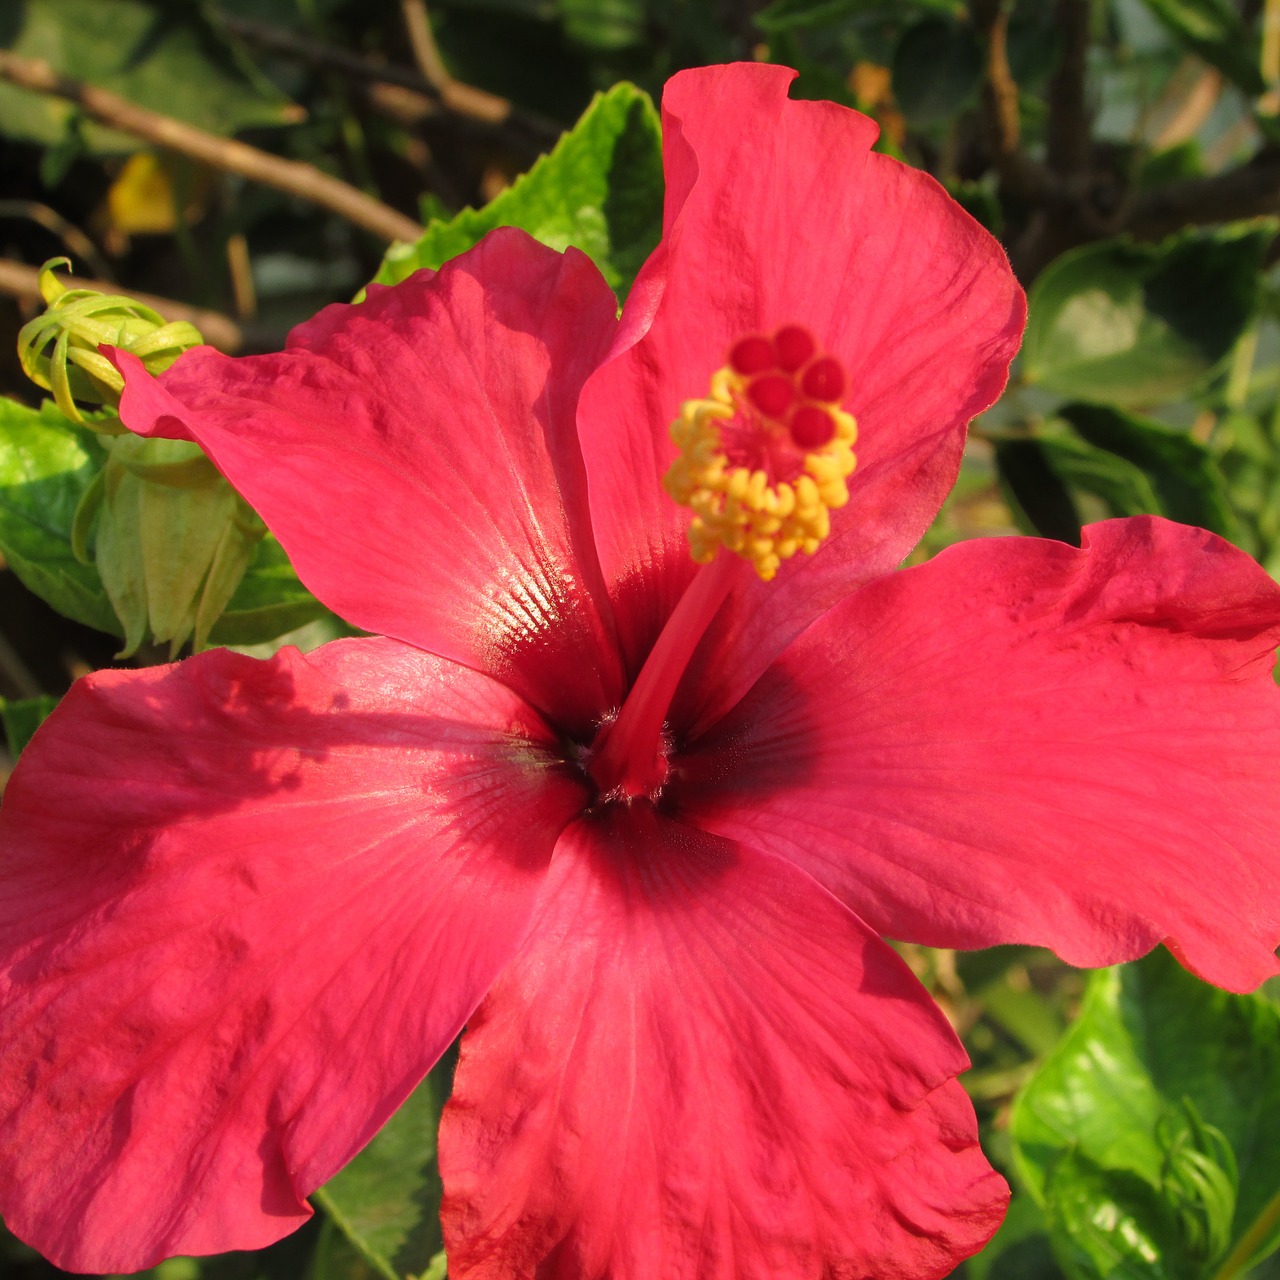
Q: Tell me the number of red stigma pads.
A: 5